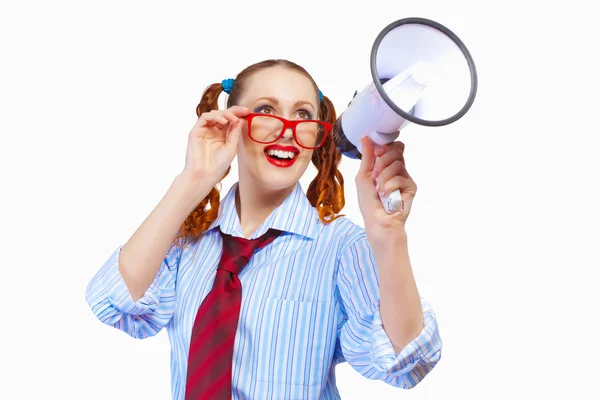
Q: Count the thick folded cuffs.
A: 2